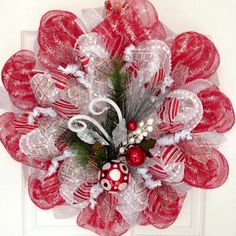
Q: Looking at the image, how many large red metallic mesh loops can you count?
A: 10